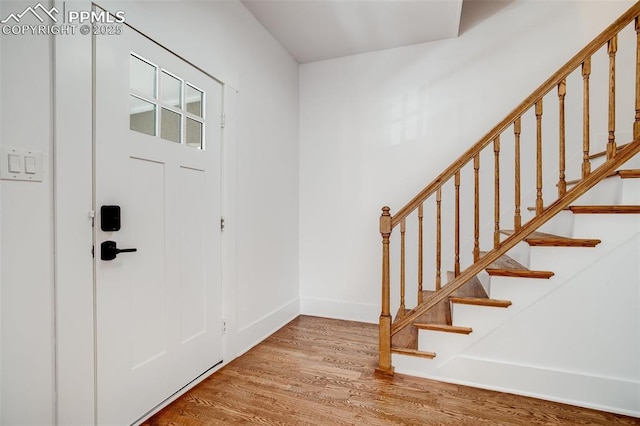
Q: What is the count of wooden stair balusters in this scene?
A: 12